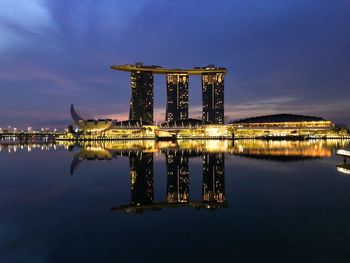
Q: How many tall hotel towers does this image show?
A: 3